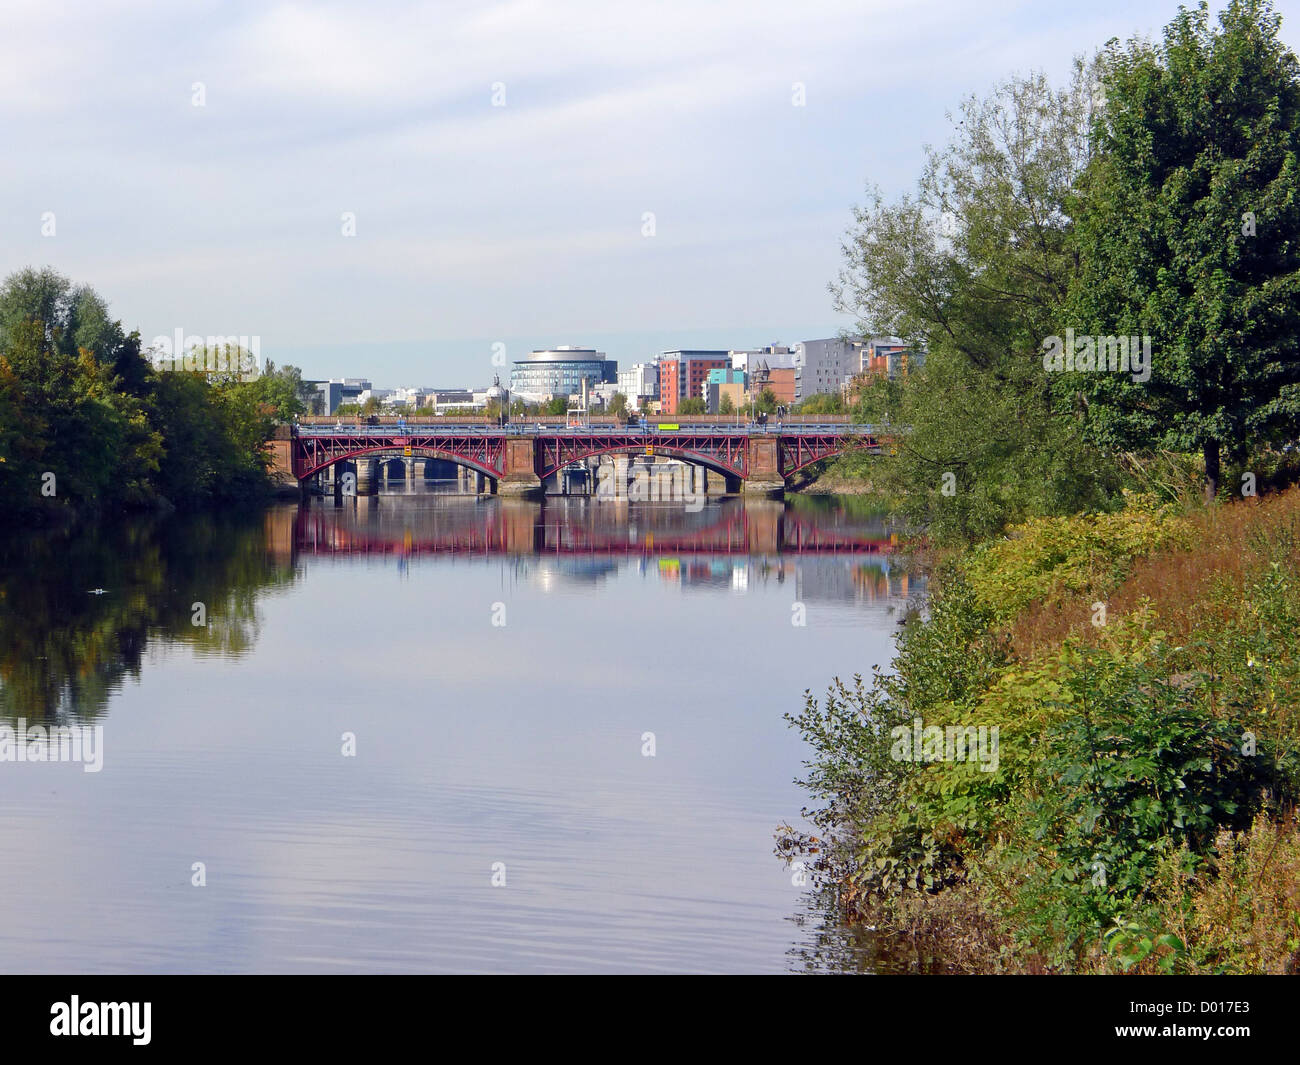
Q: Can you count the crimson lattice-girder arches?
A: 3